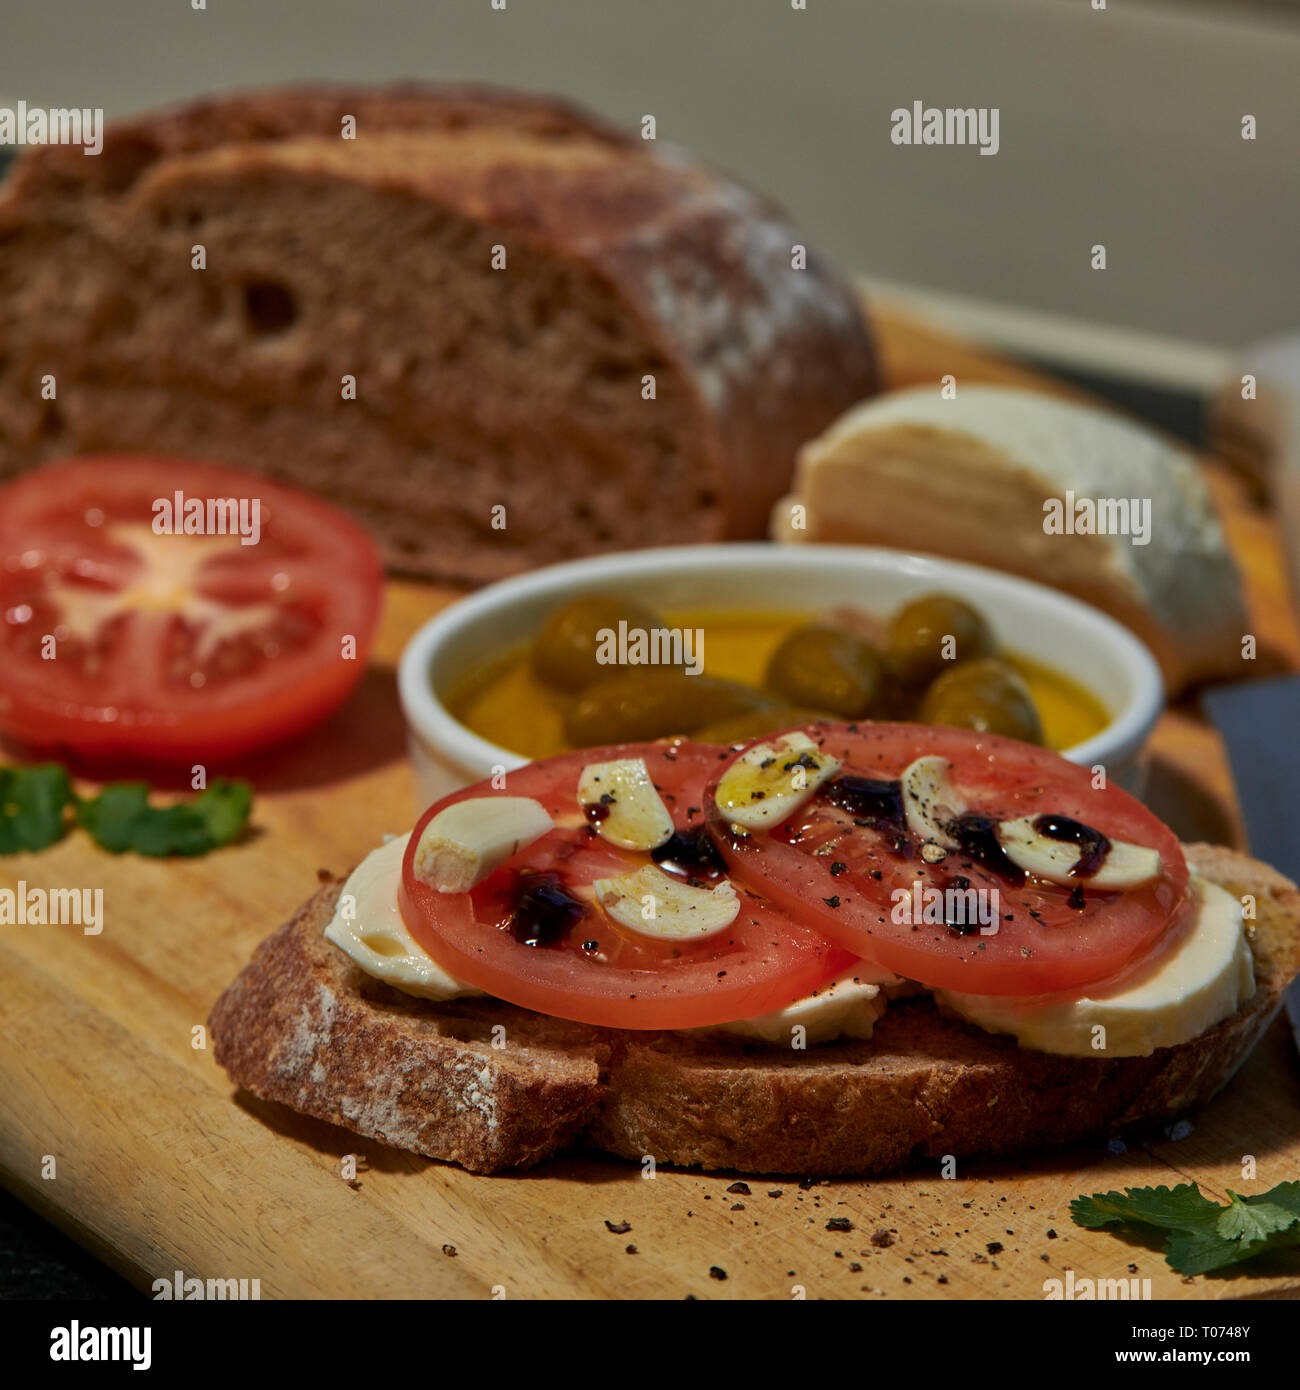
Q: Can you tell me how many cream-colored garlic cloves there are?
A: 6